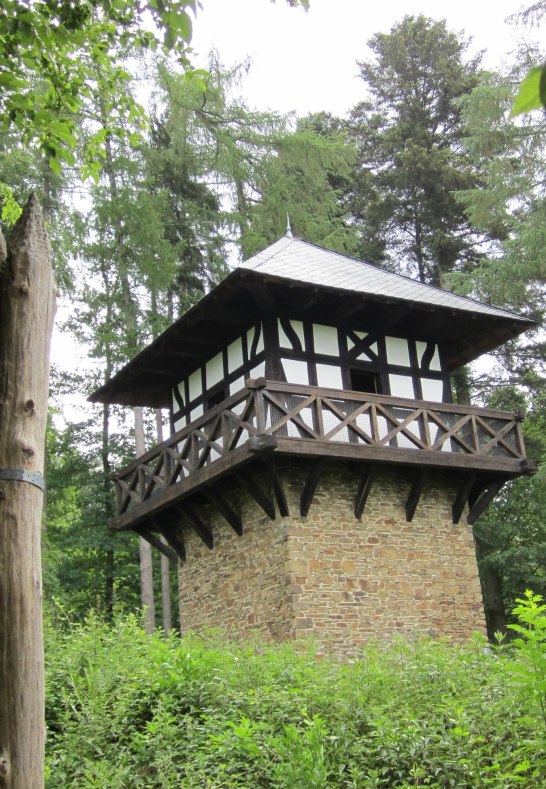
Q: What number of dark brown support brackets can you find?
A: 11